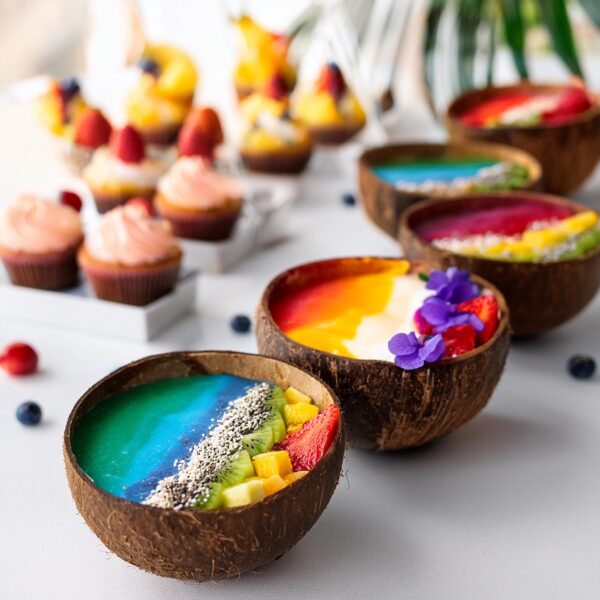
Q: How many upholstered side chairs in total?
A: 0